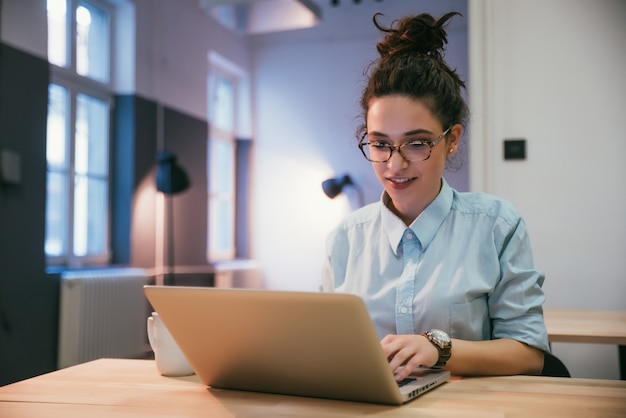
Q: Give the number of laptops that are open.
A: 1